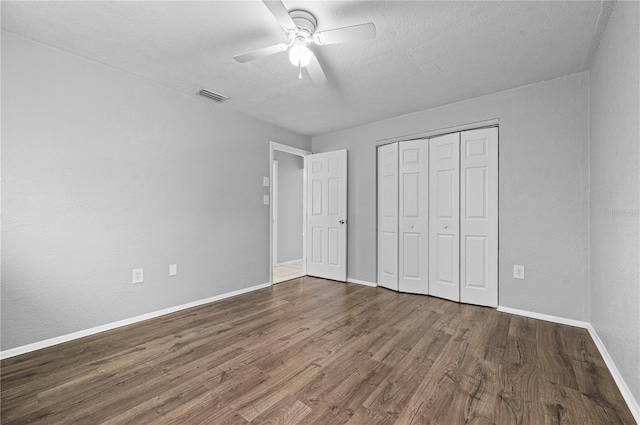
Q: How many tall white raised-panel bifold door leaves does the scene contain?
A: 4